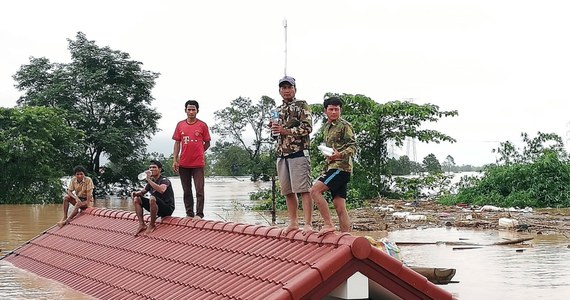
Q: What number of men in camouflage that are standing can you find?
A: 2